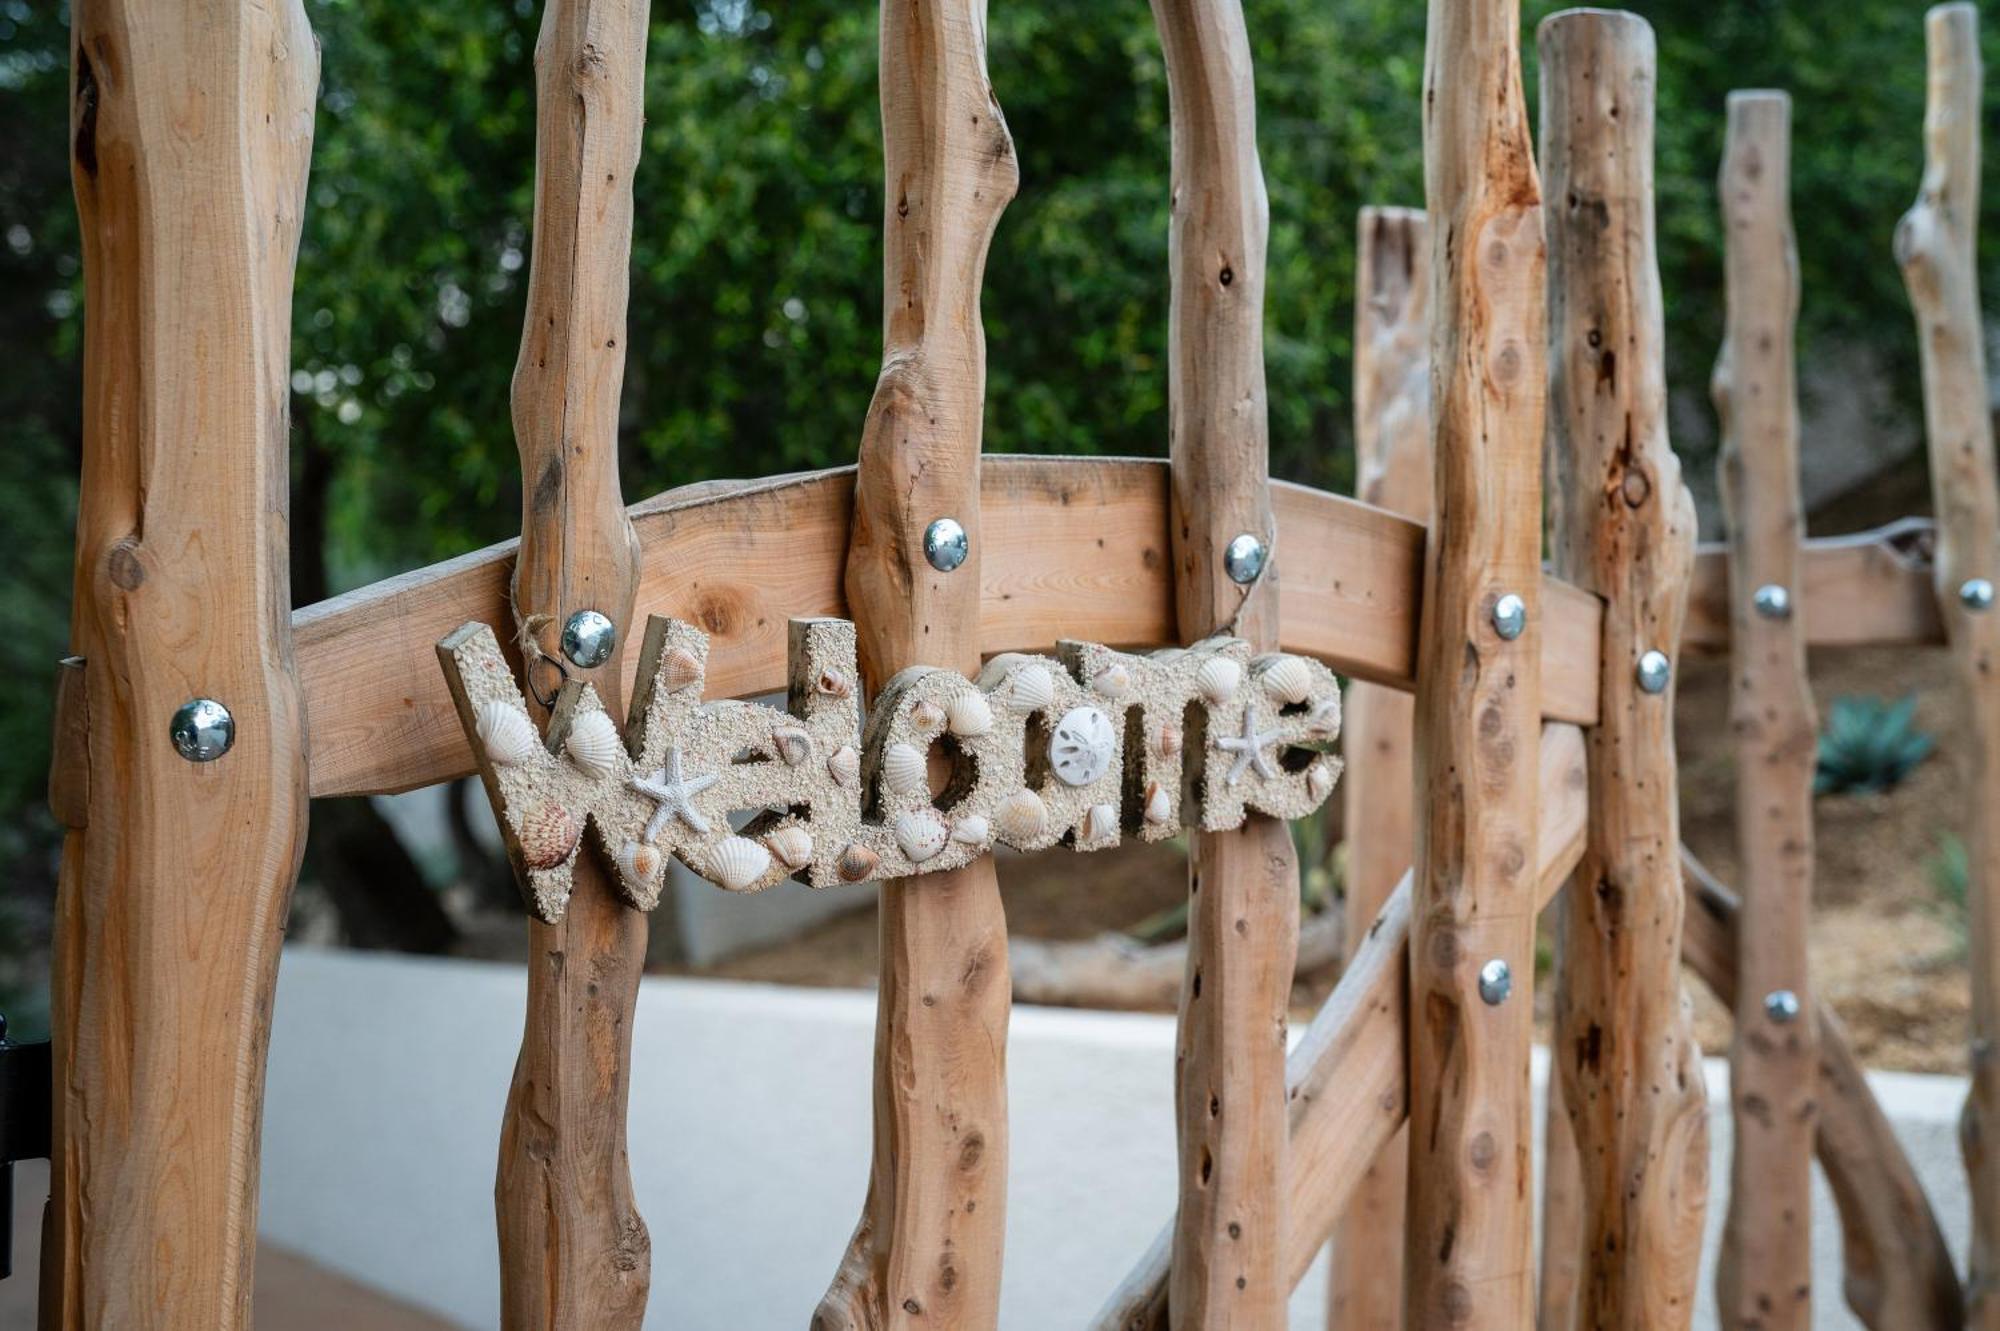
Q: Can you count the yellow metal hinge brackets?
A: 0